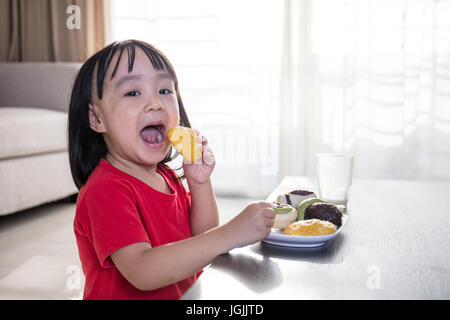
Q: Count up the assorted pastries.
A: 6